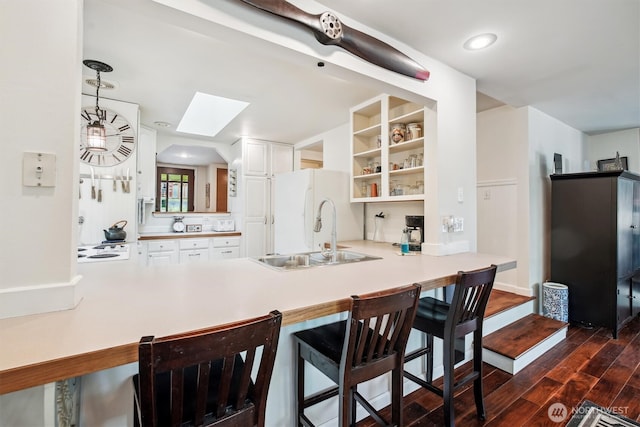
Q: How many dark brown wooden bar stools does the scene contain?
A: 3